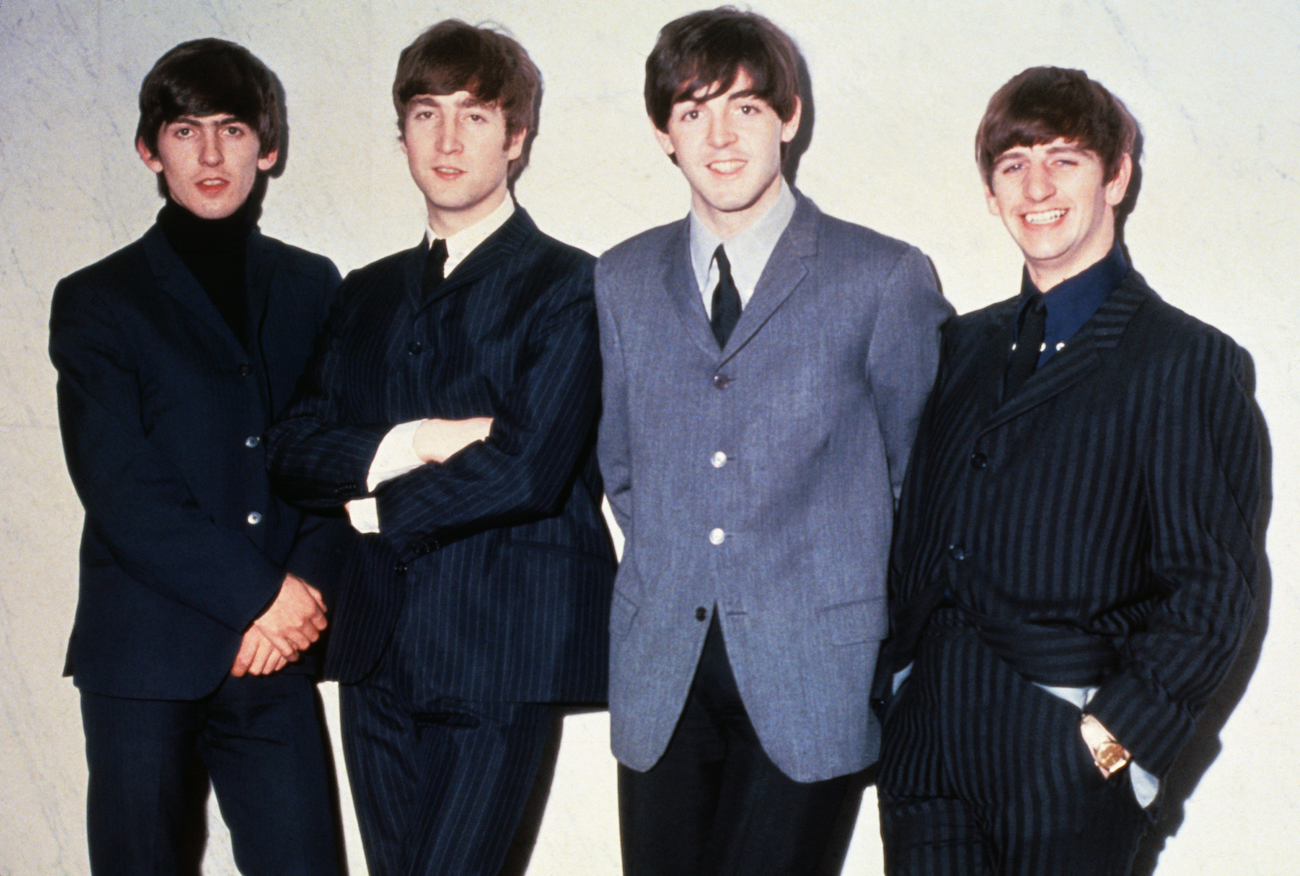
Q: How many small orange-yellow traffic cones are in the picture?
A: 0